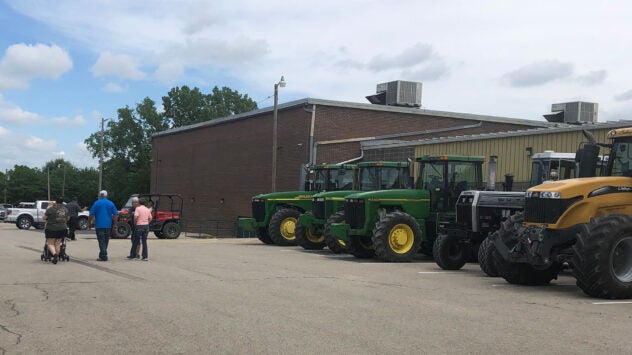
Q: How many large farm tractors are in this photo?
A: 5